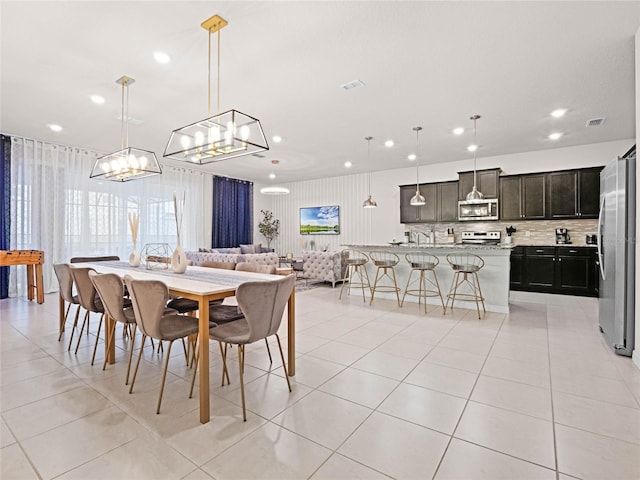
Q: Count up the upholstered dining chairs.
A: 10